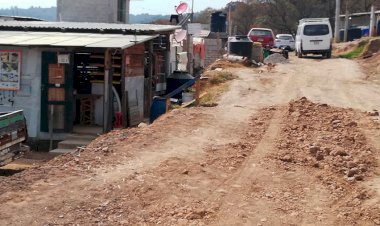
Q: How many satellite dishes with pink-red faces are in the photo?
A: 2